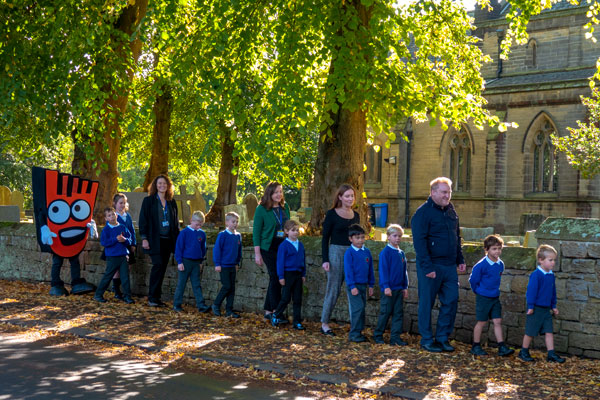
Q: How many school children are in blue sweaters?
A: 9